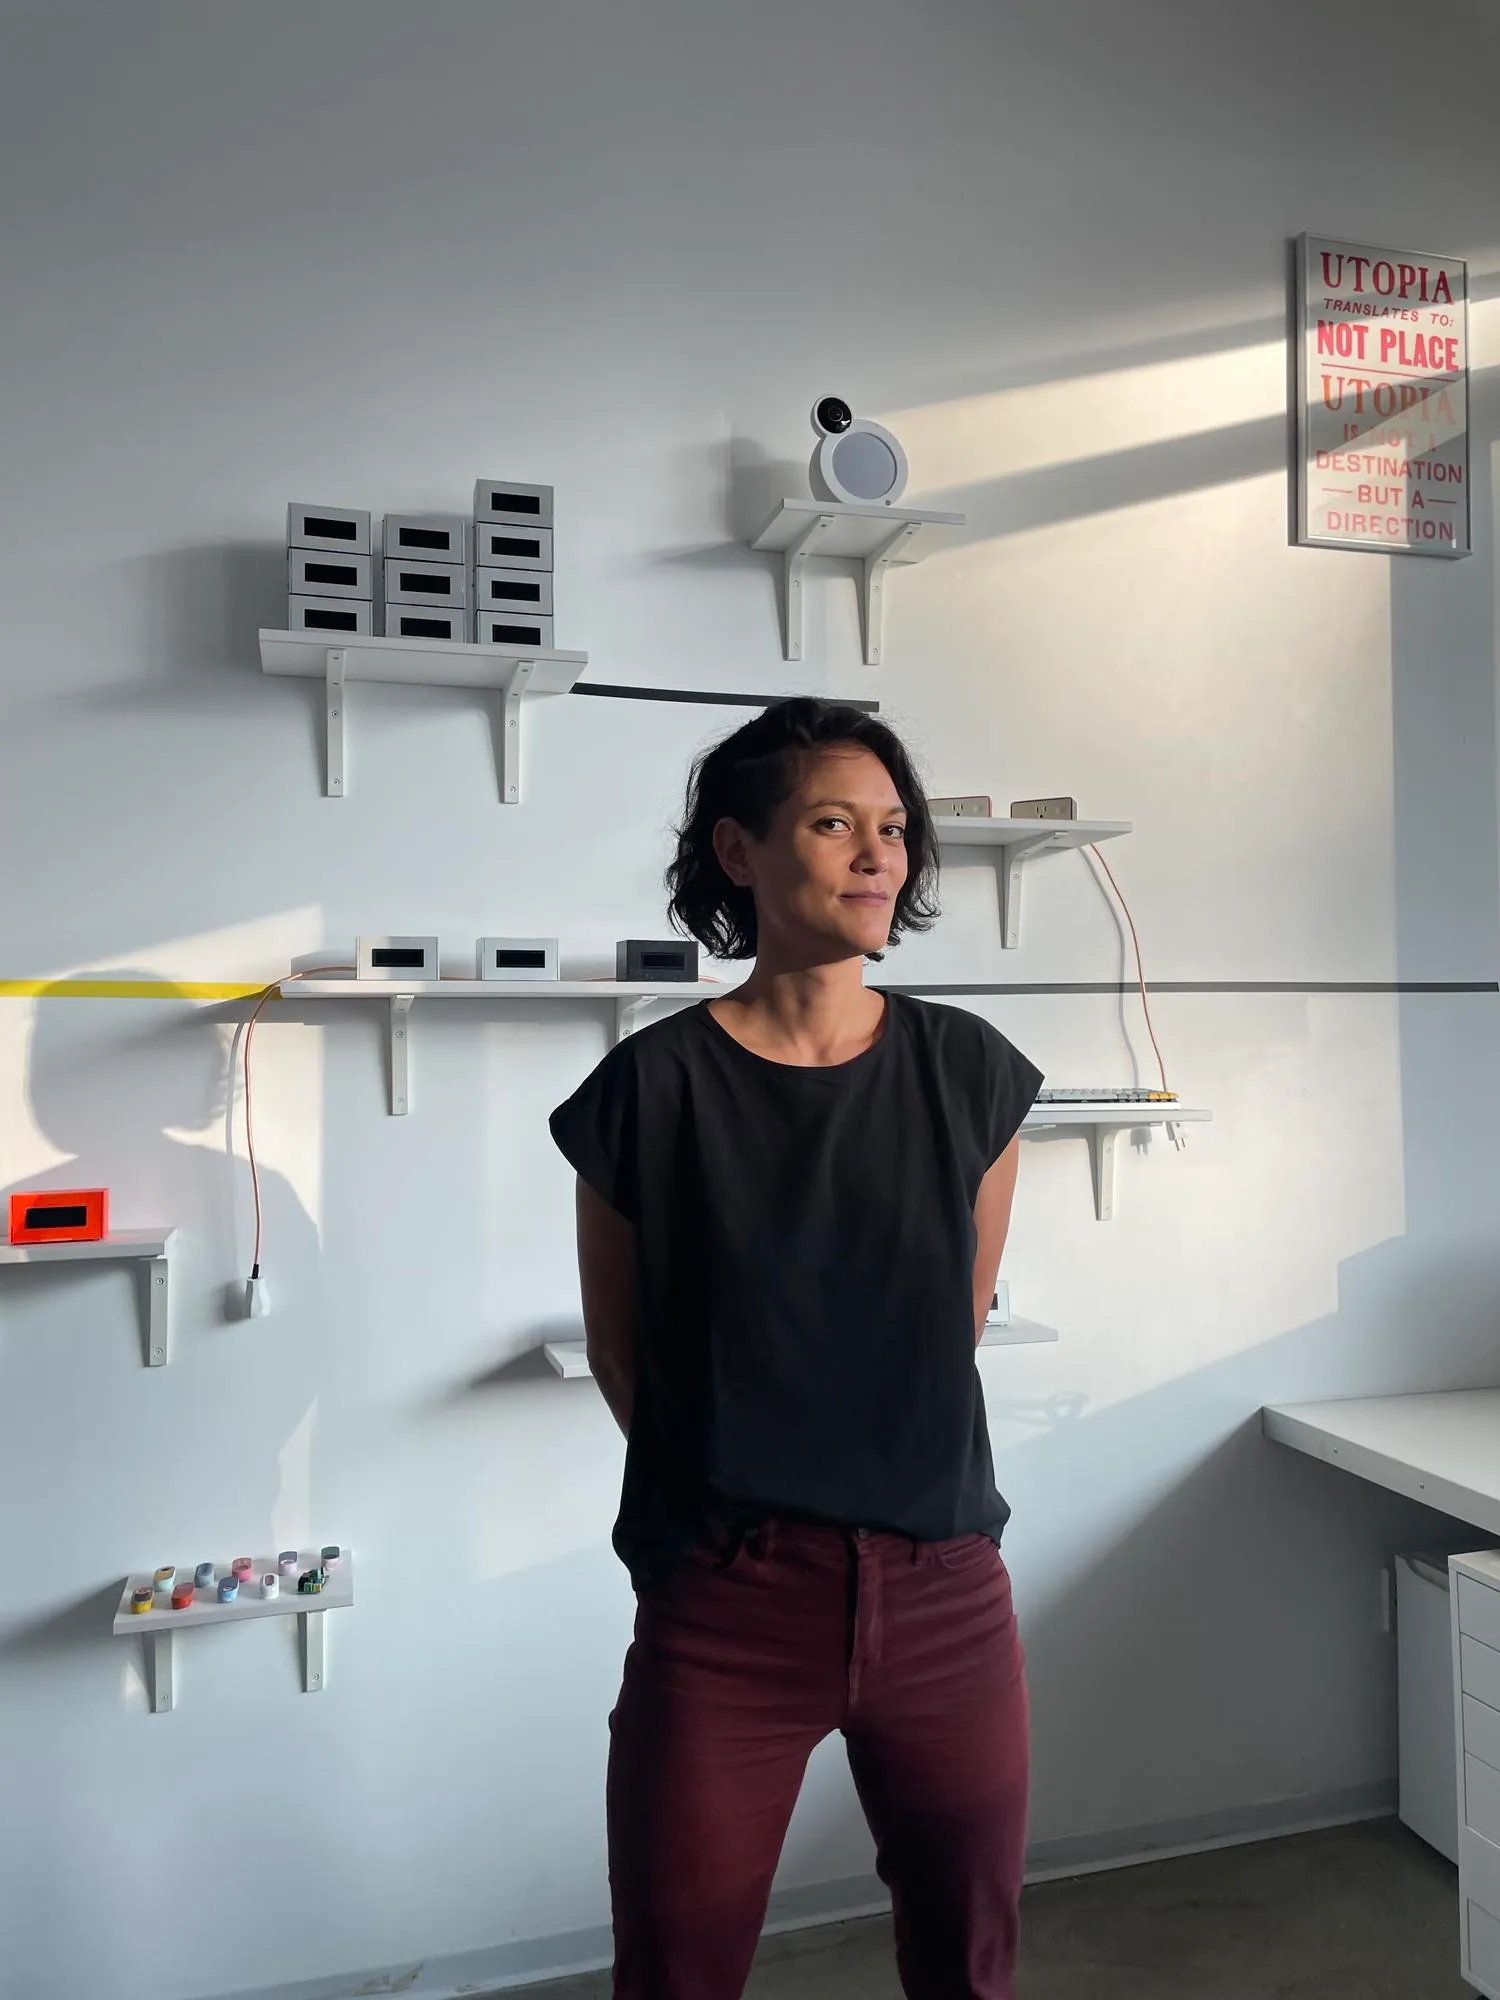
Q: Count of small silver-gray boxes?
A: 12